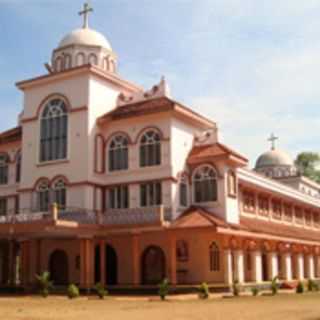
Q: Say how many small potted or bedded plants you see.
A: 10